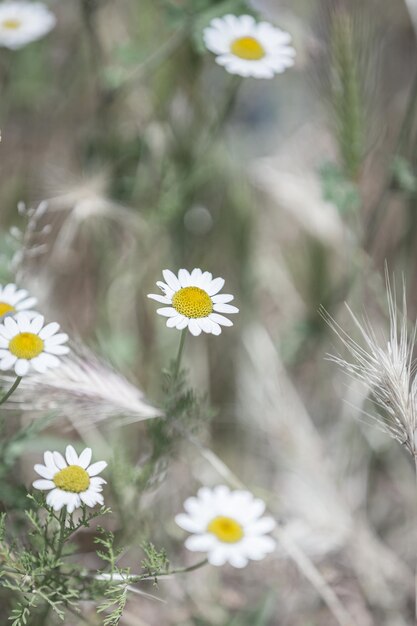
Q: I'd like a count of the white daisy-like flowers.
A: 7